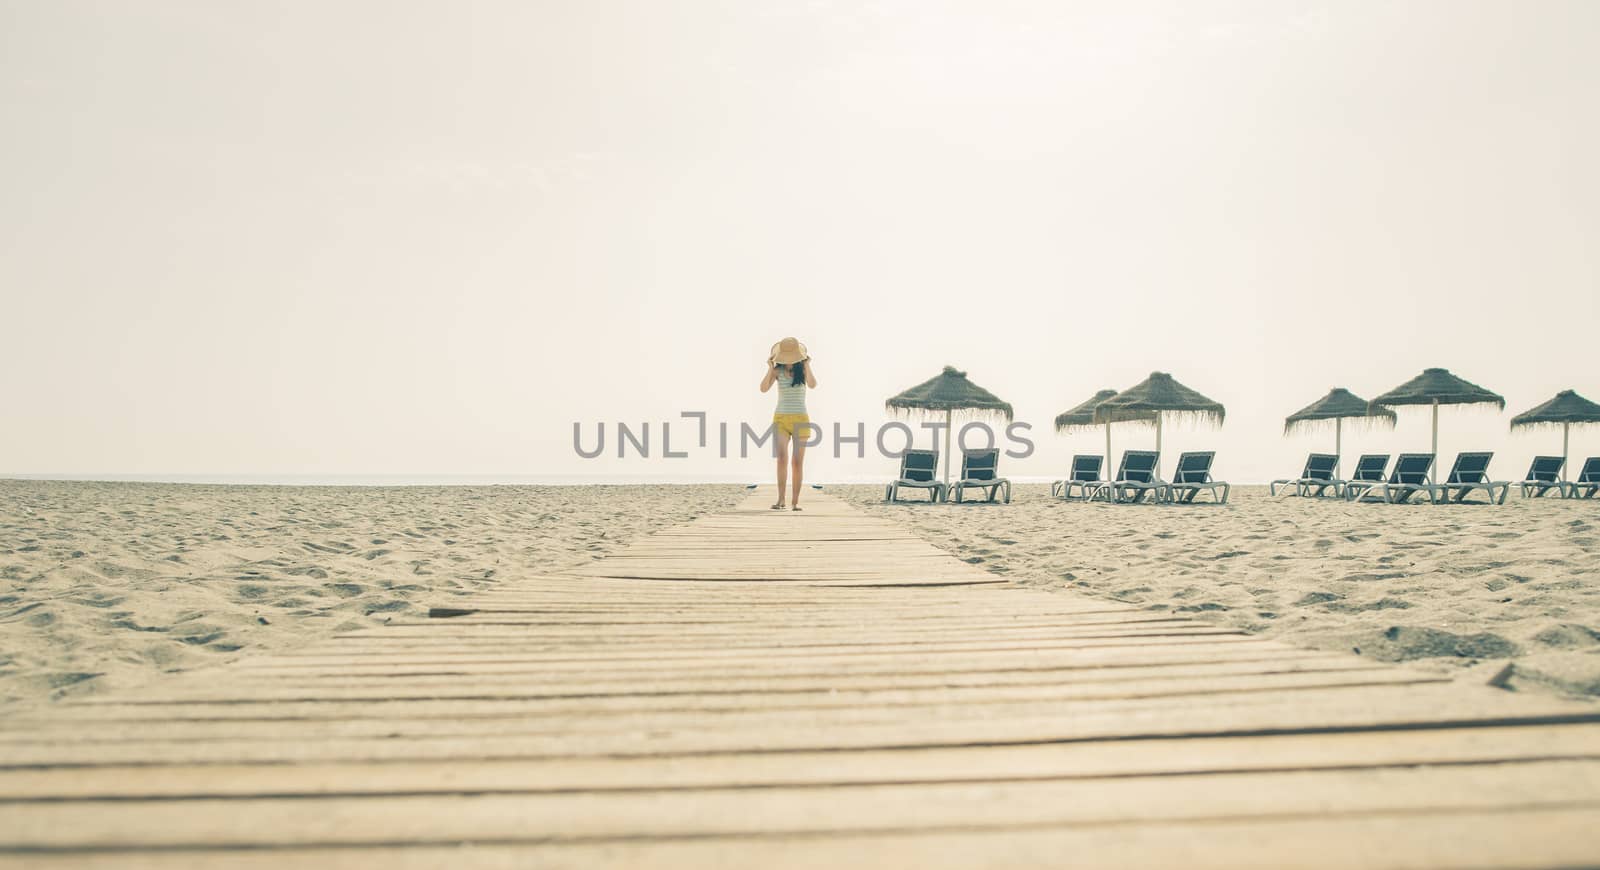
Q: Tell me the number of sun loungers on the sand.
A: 11